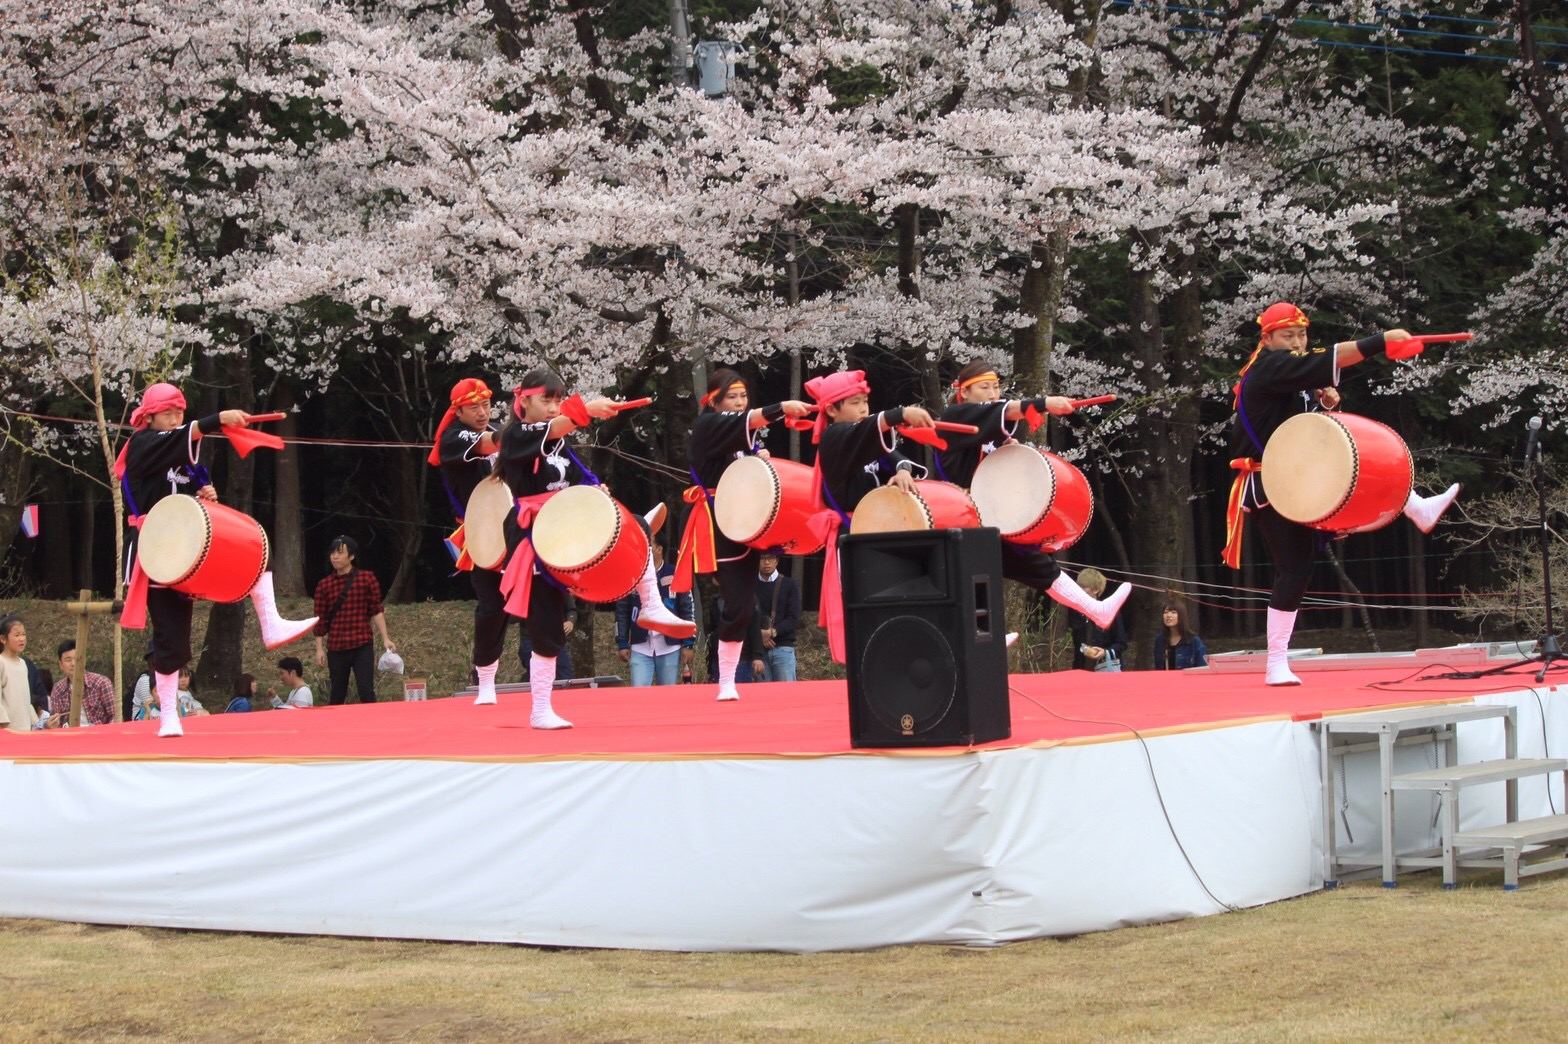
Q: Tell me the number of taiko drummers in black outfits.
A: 7